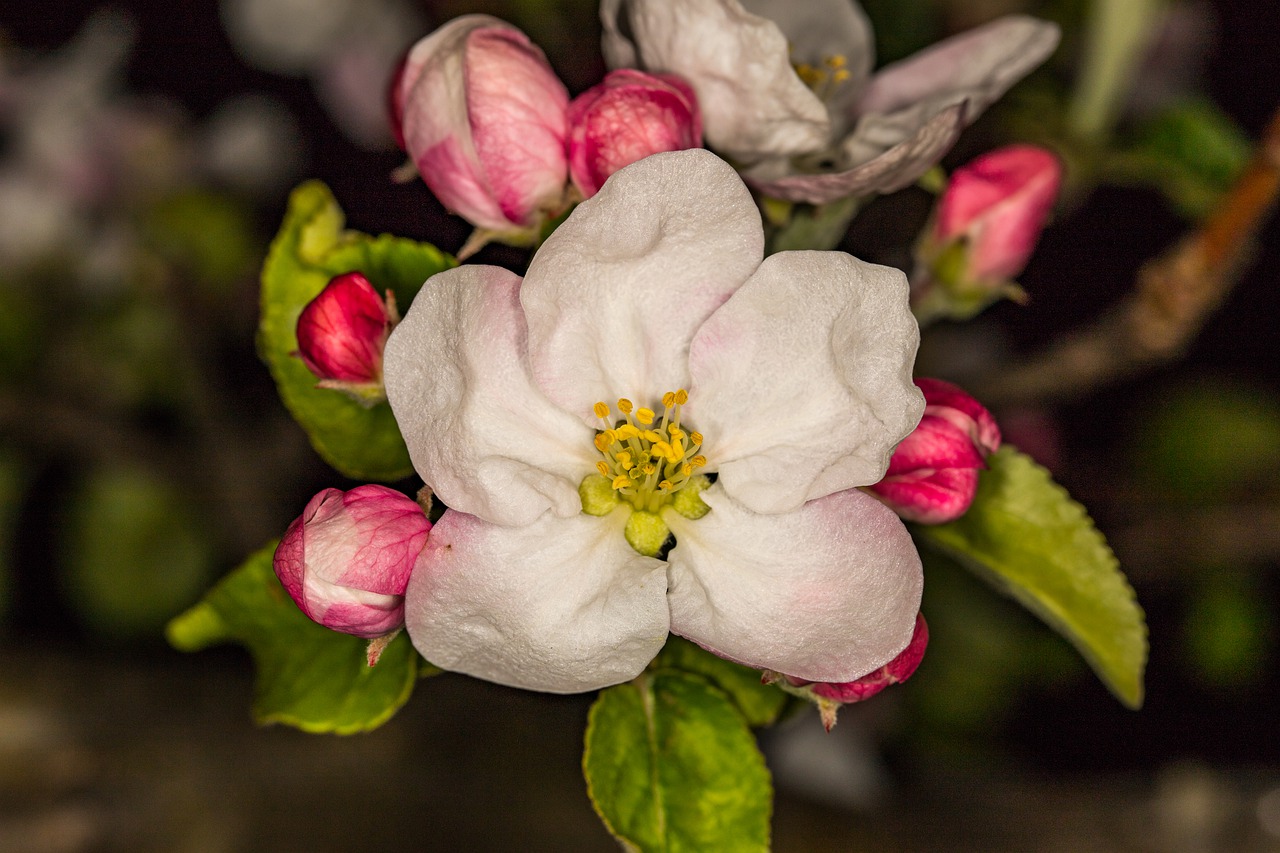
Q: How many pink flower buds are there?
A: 7